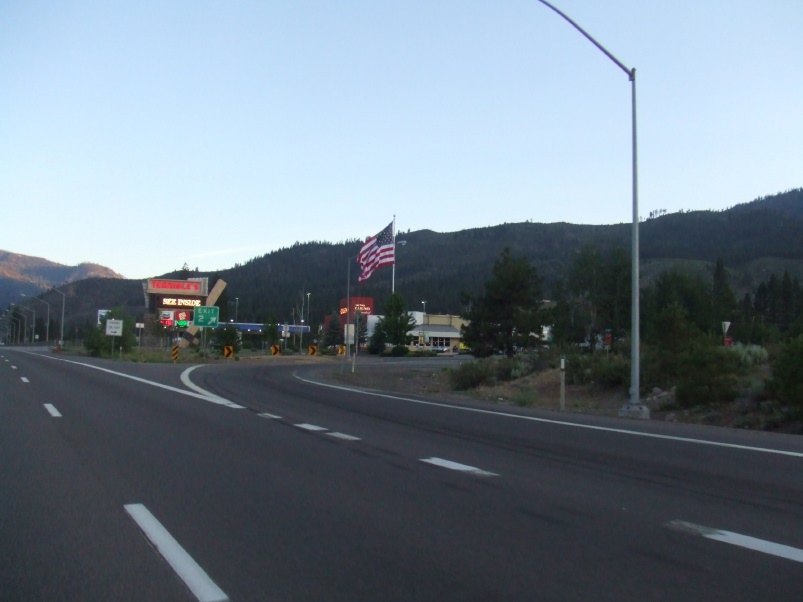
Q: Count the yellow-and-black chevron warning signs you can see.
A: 4